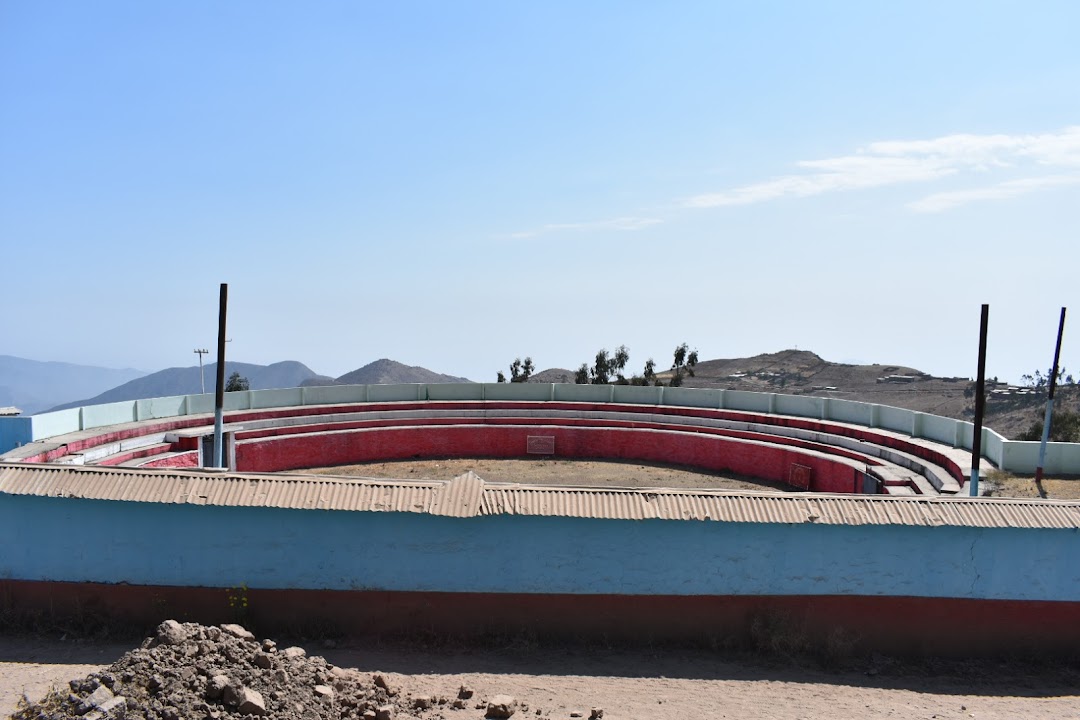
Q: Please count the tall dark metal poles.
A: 3